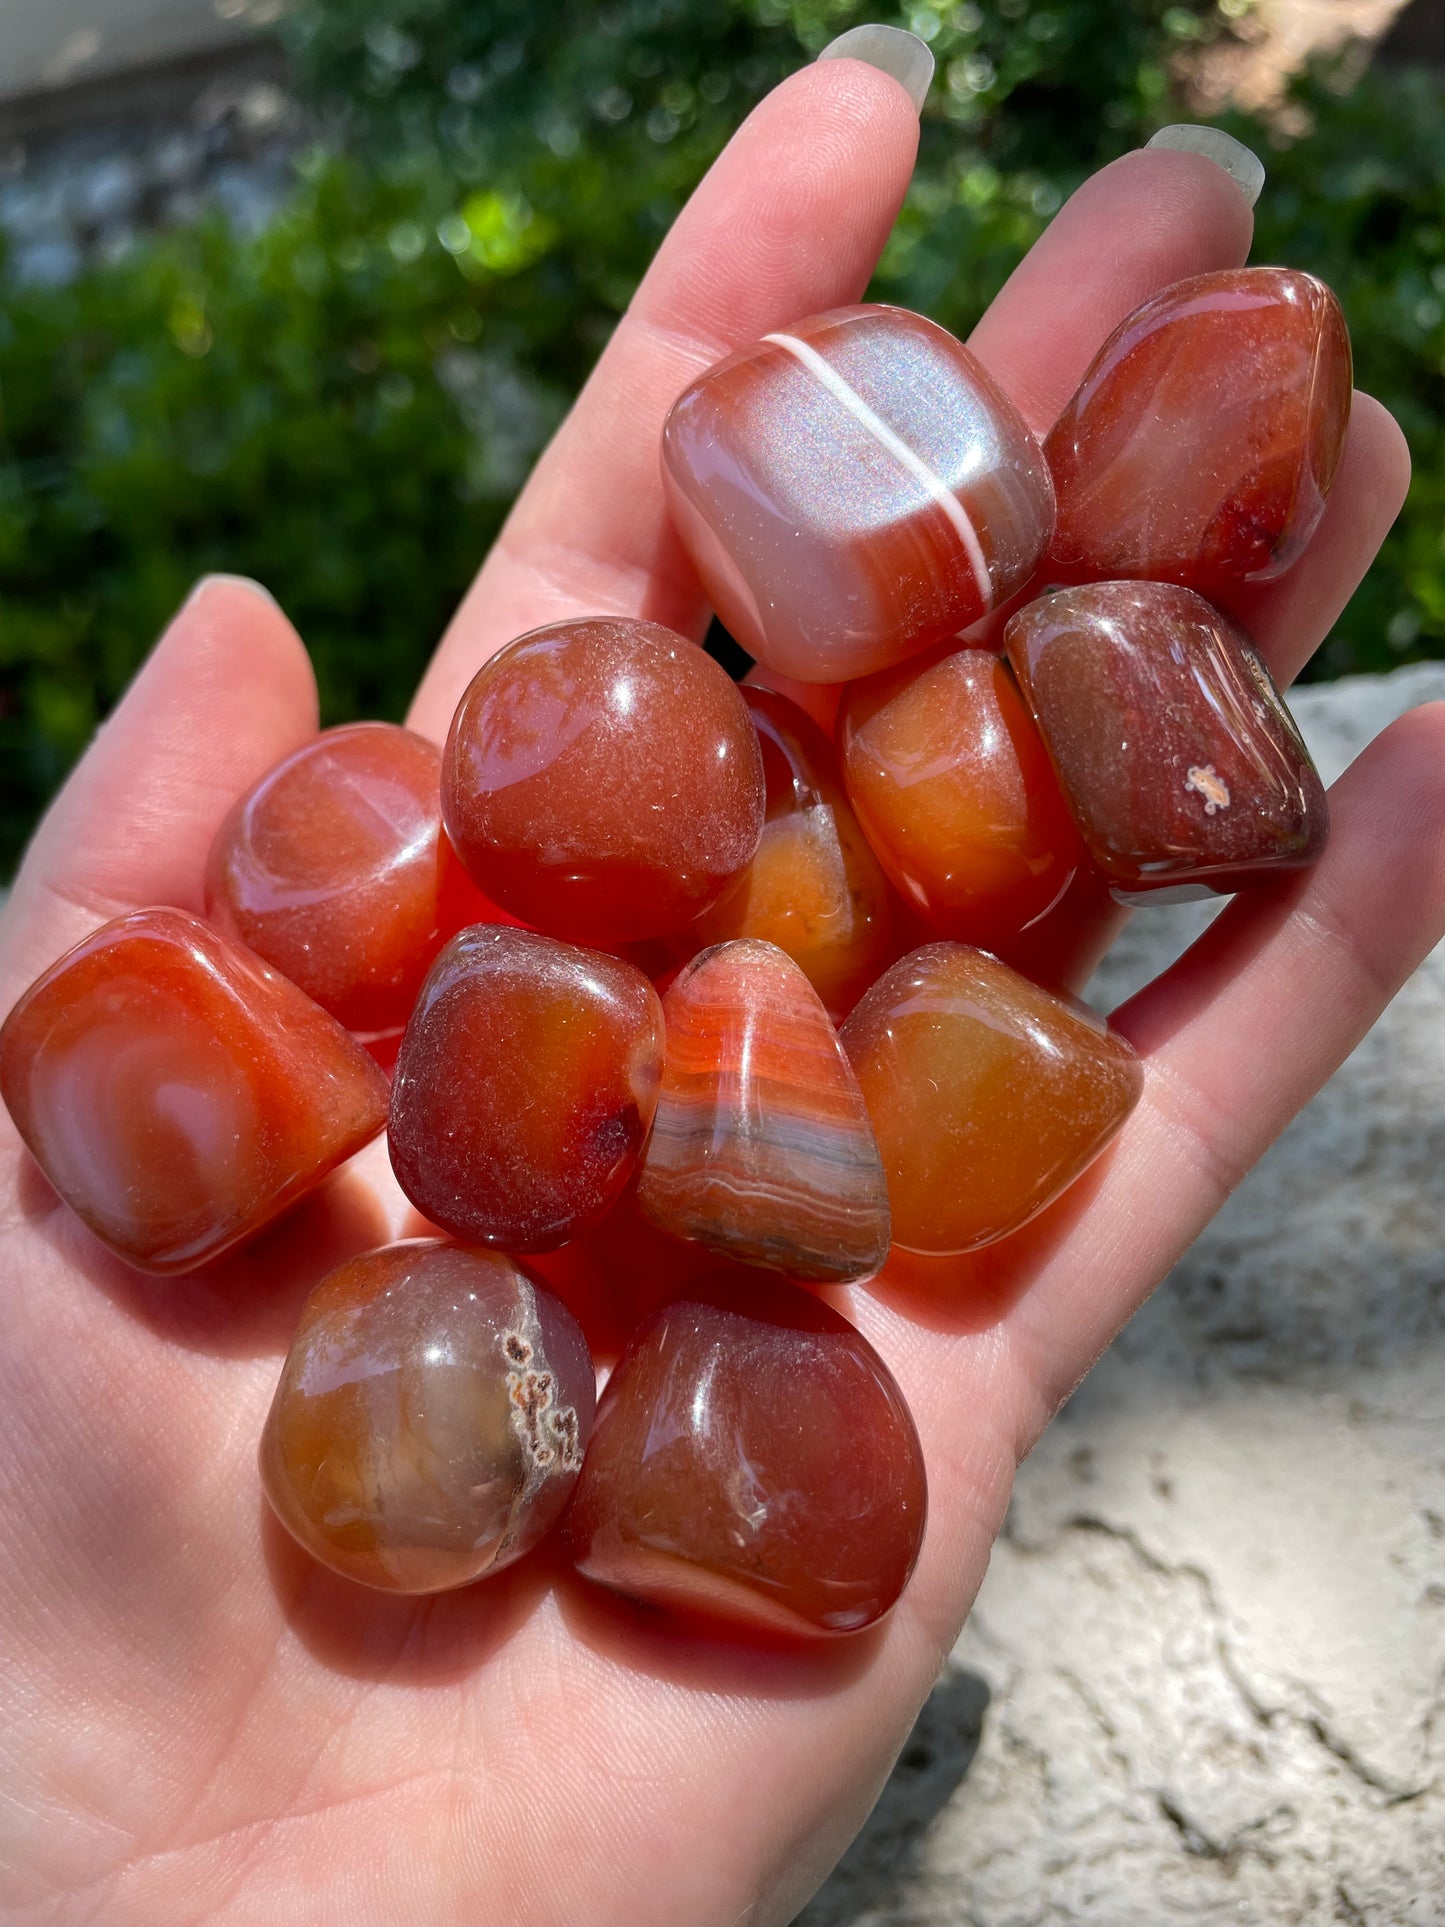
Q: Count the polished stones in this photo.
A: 13